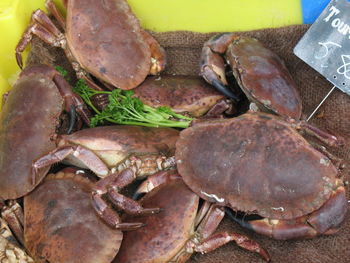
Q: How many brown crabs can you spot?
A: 8